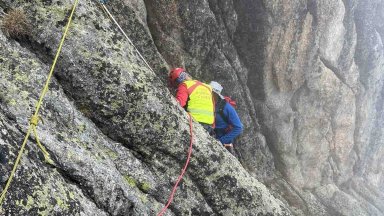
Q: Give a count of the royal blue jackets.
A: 1